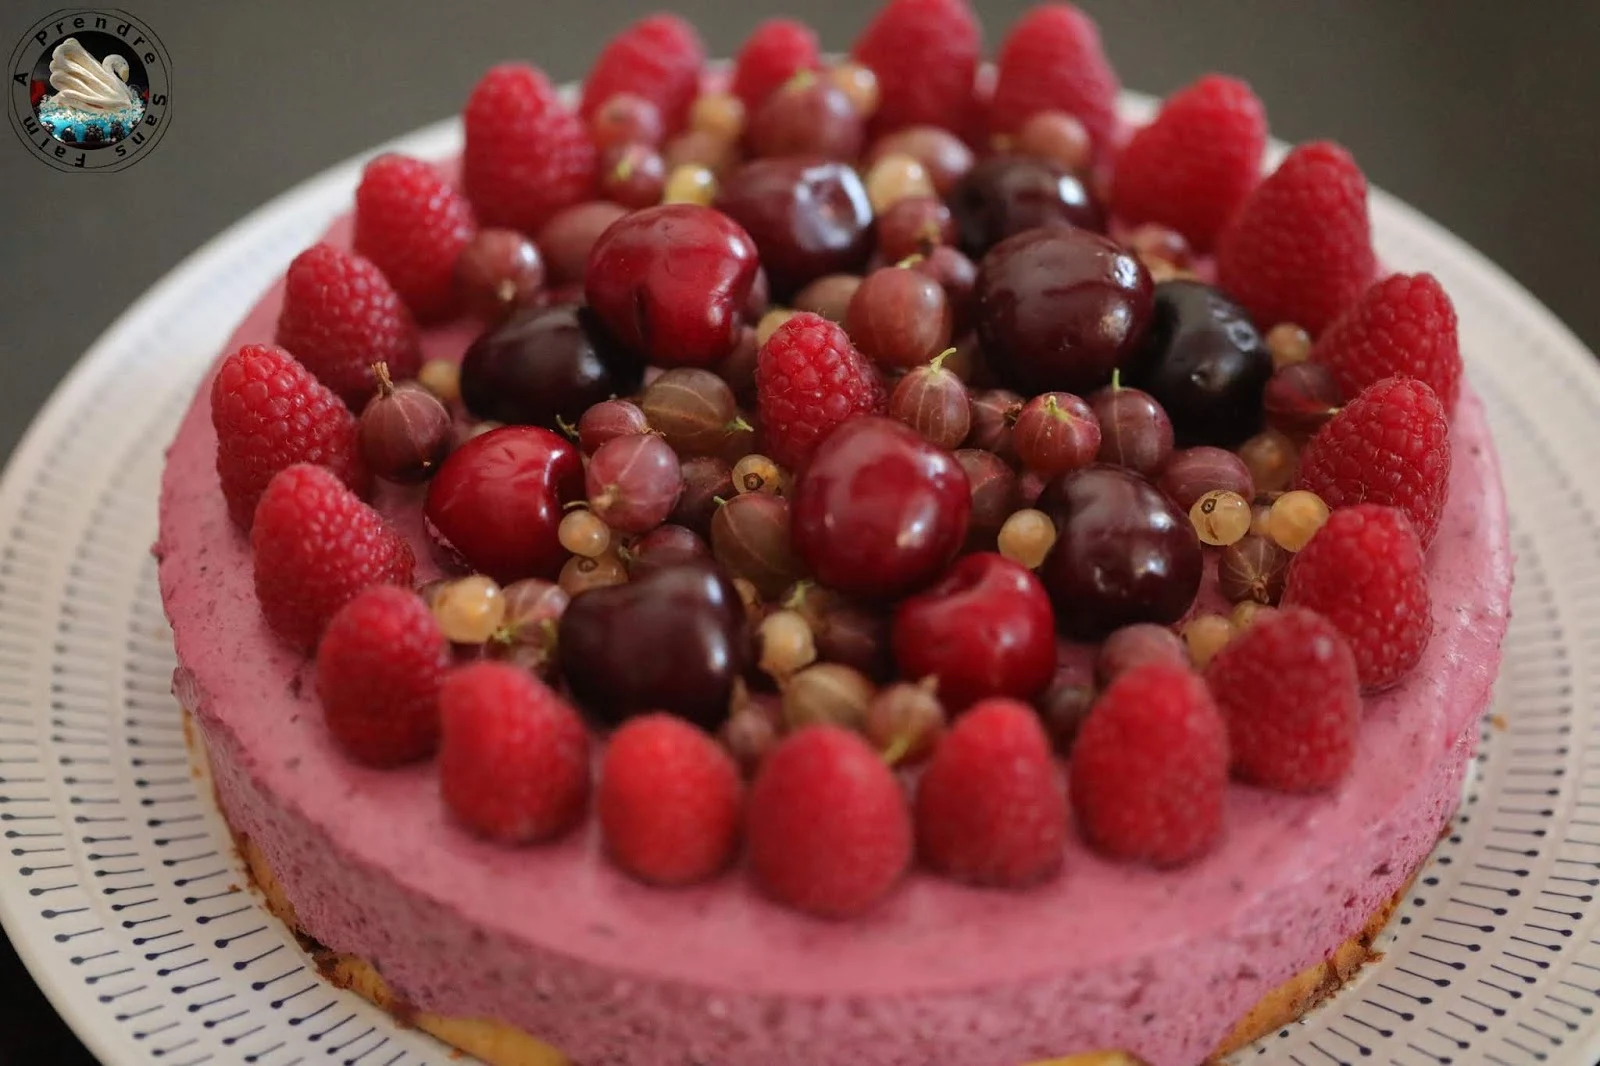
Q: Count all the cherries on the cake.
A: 11